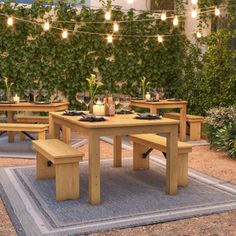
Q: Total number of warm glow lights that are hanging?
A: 14